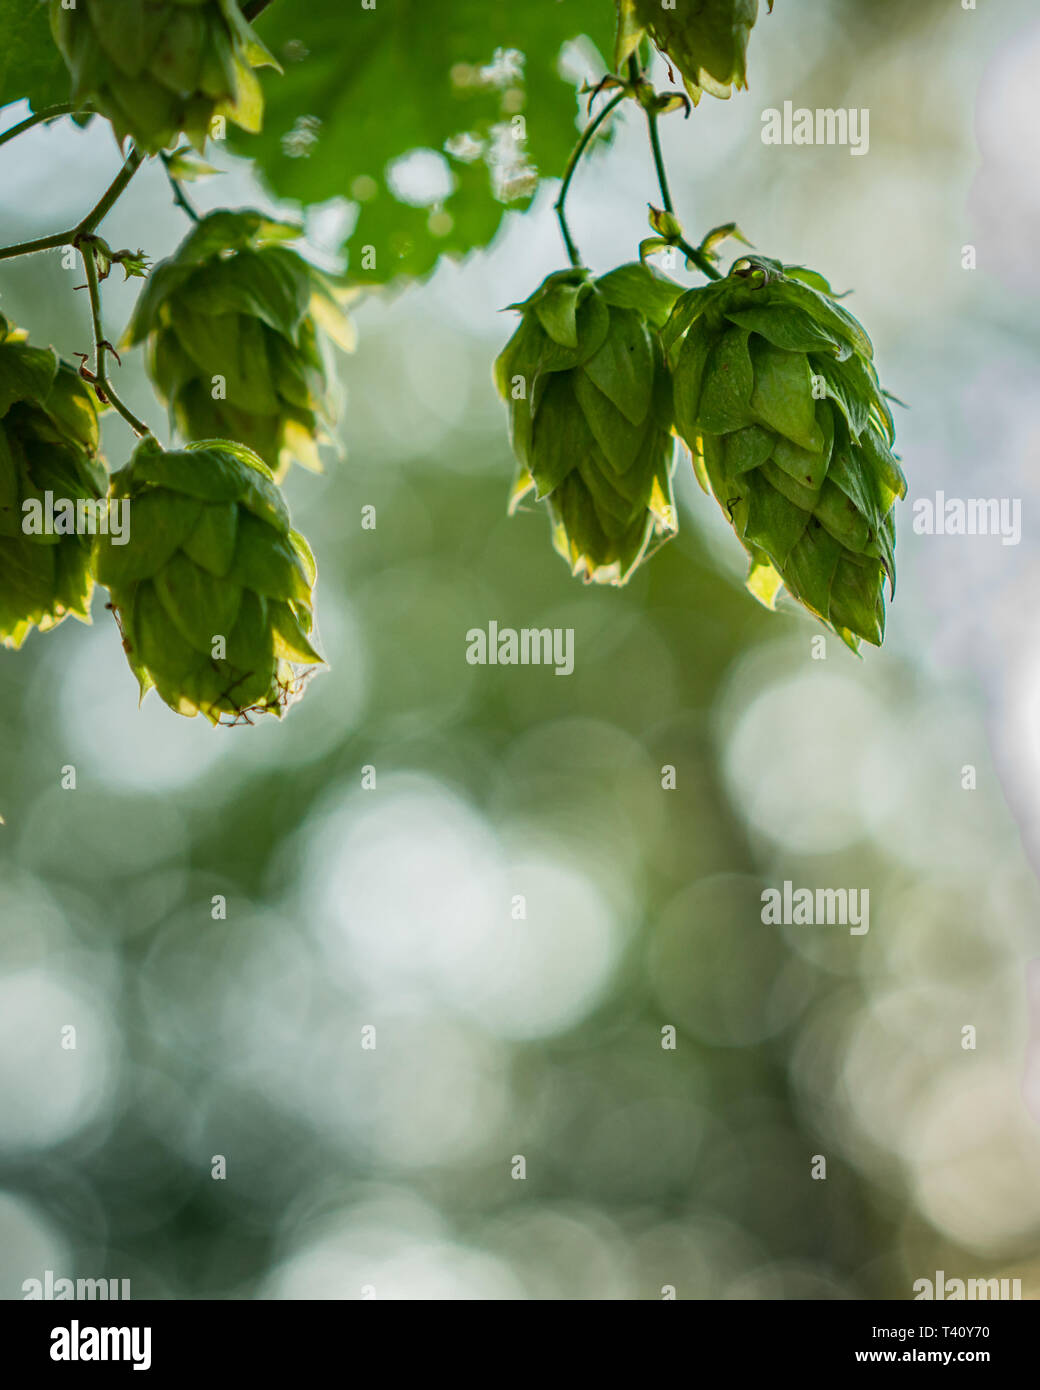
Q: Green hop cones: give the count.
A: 7